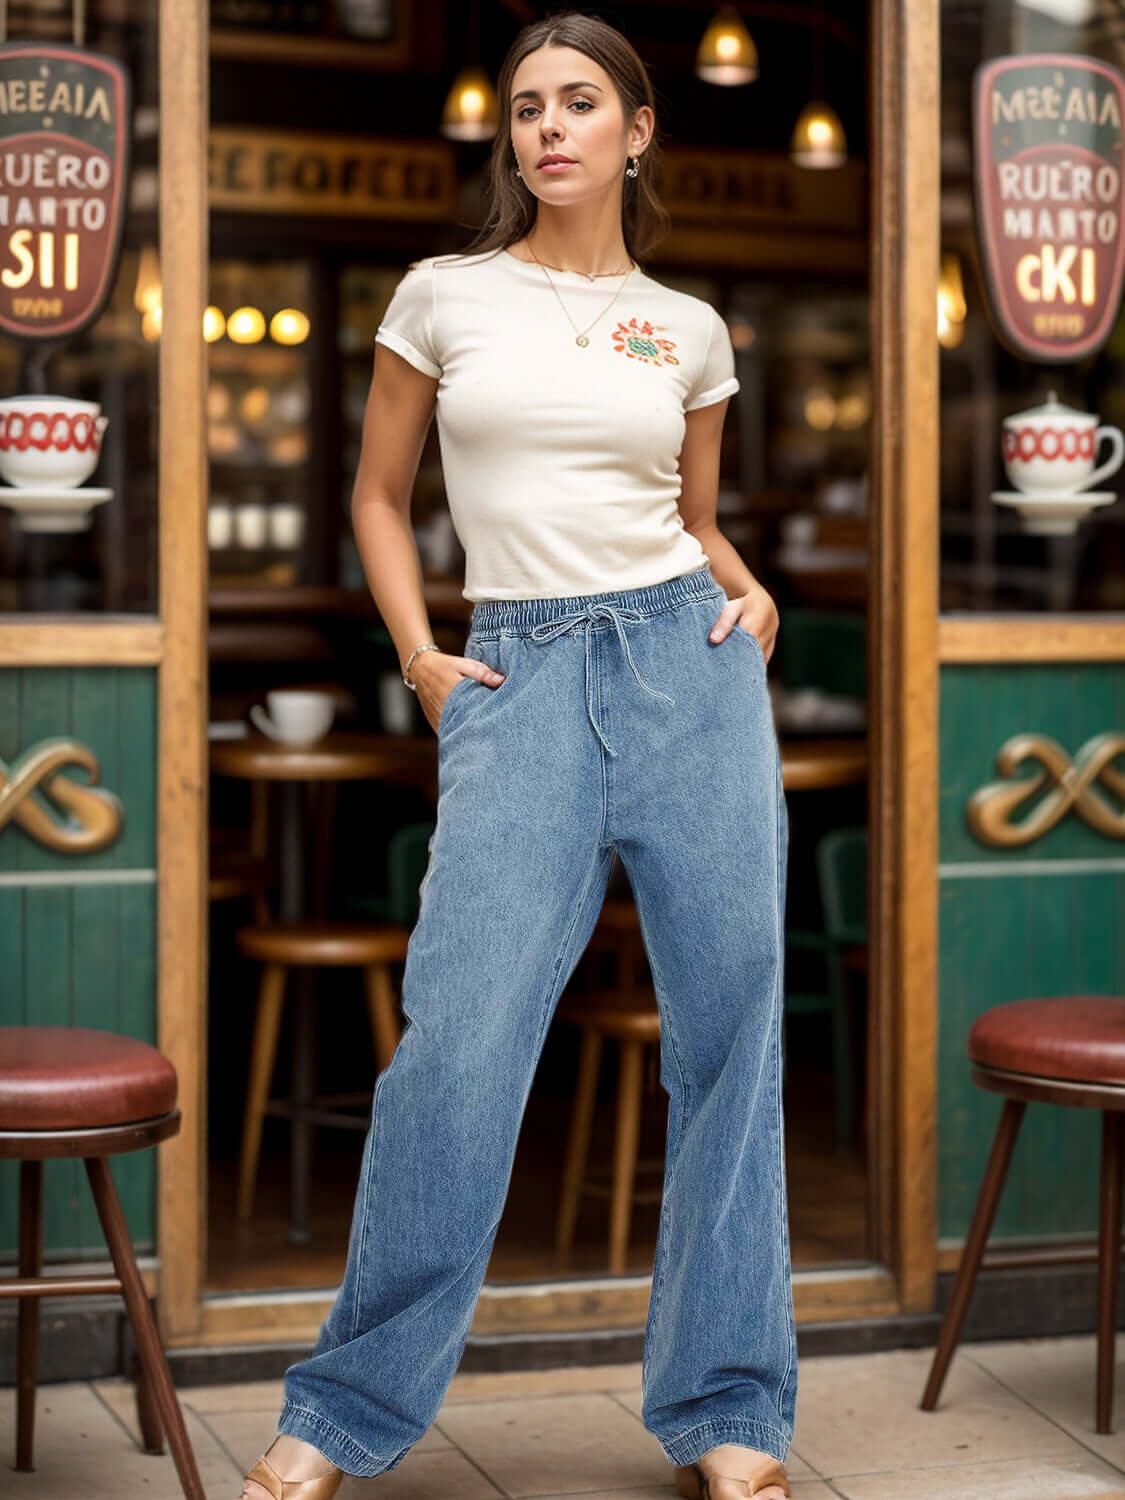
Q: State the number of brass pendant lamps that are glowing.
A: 3